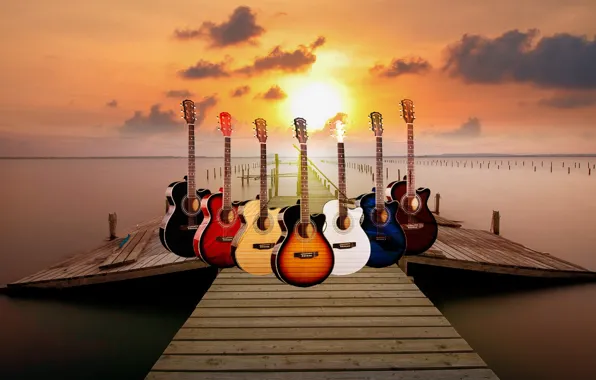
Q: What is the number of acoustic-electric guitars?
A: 7